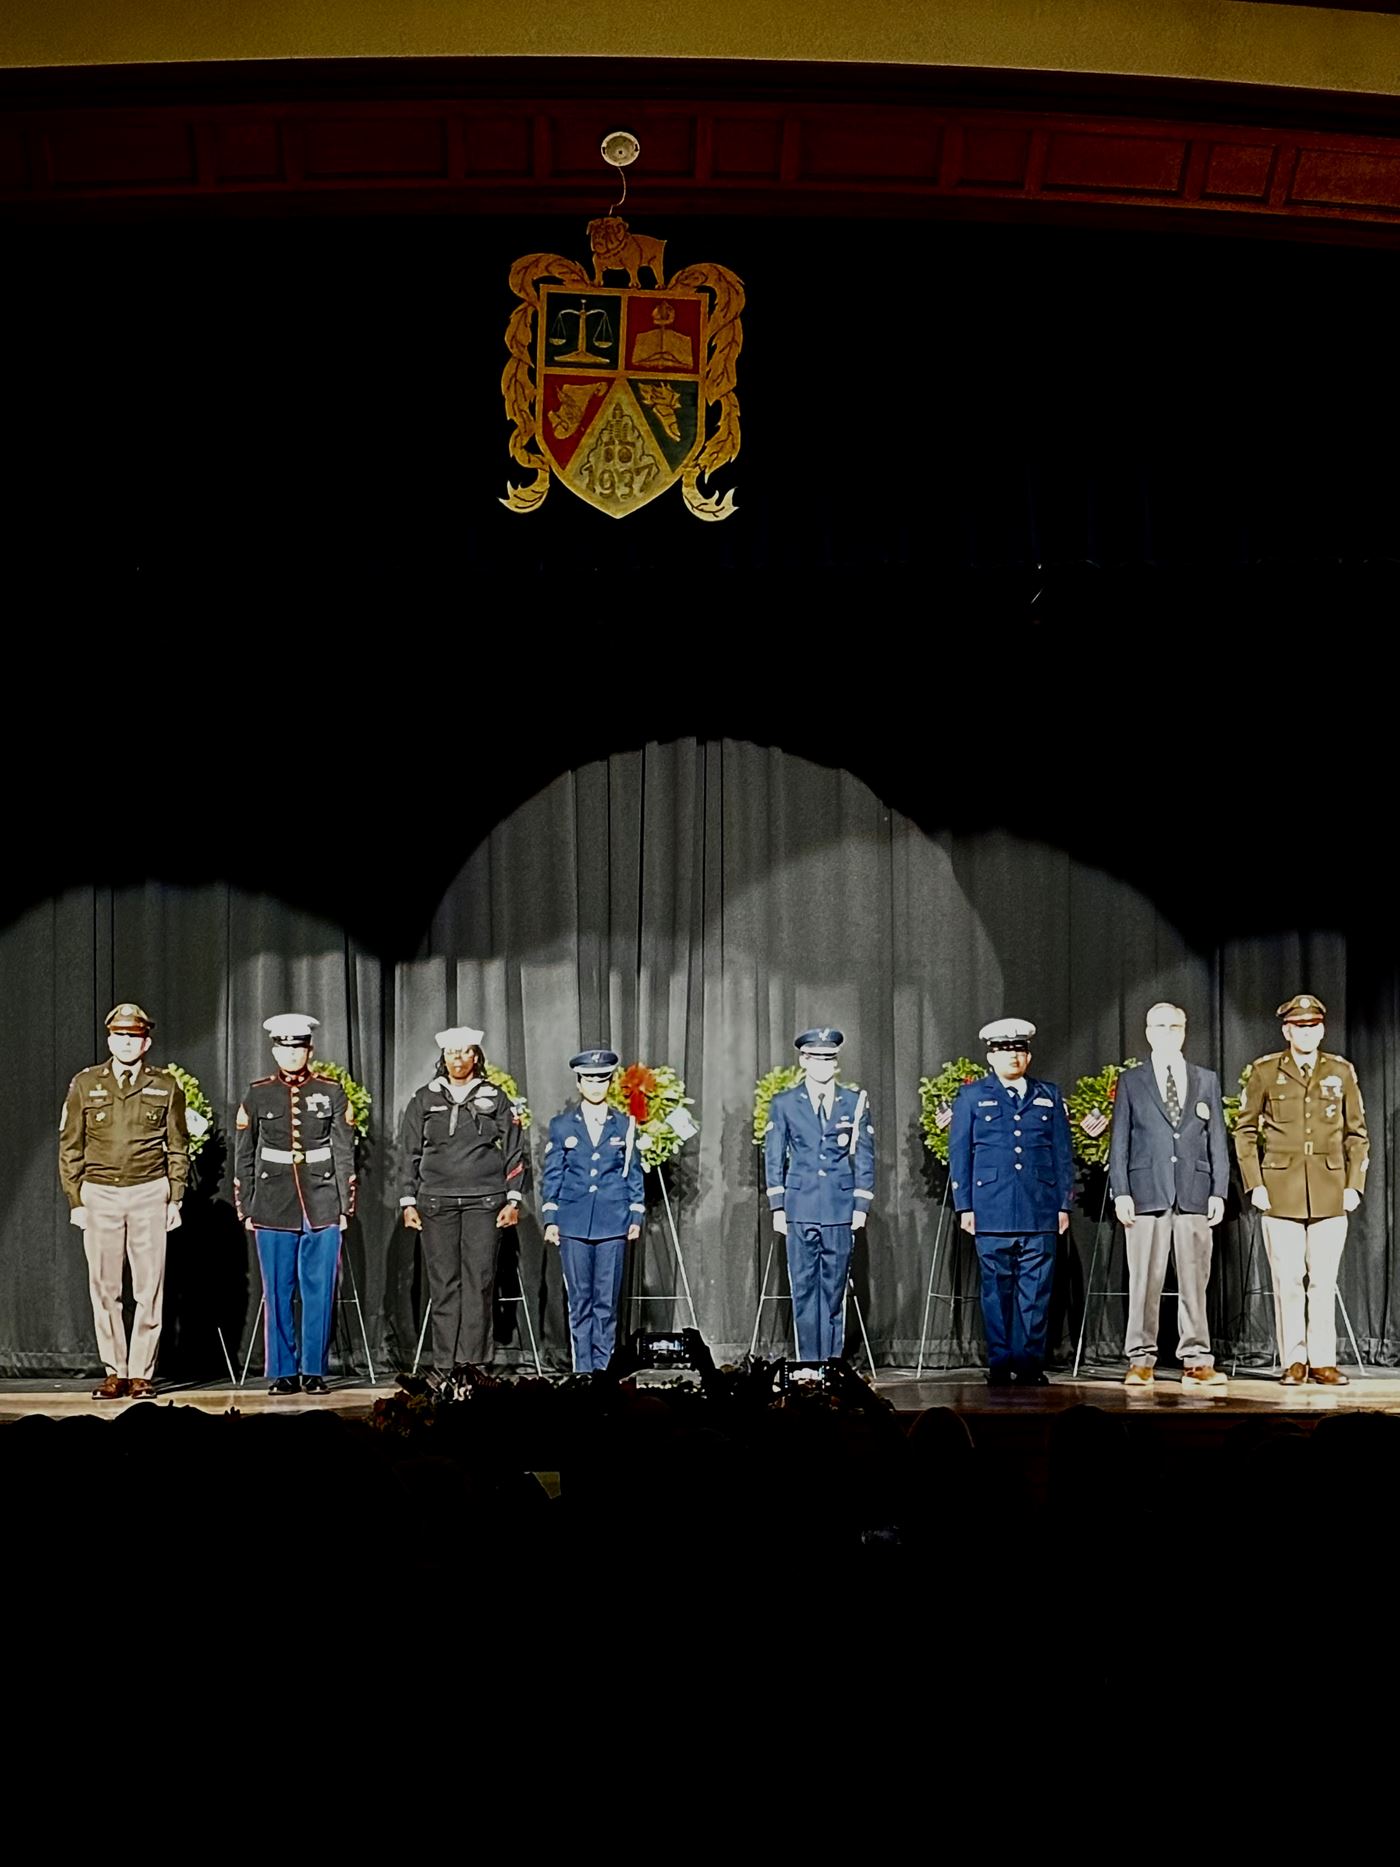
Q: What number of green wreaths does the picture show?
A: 8